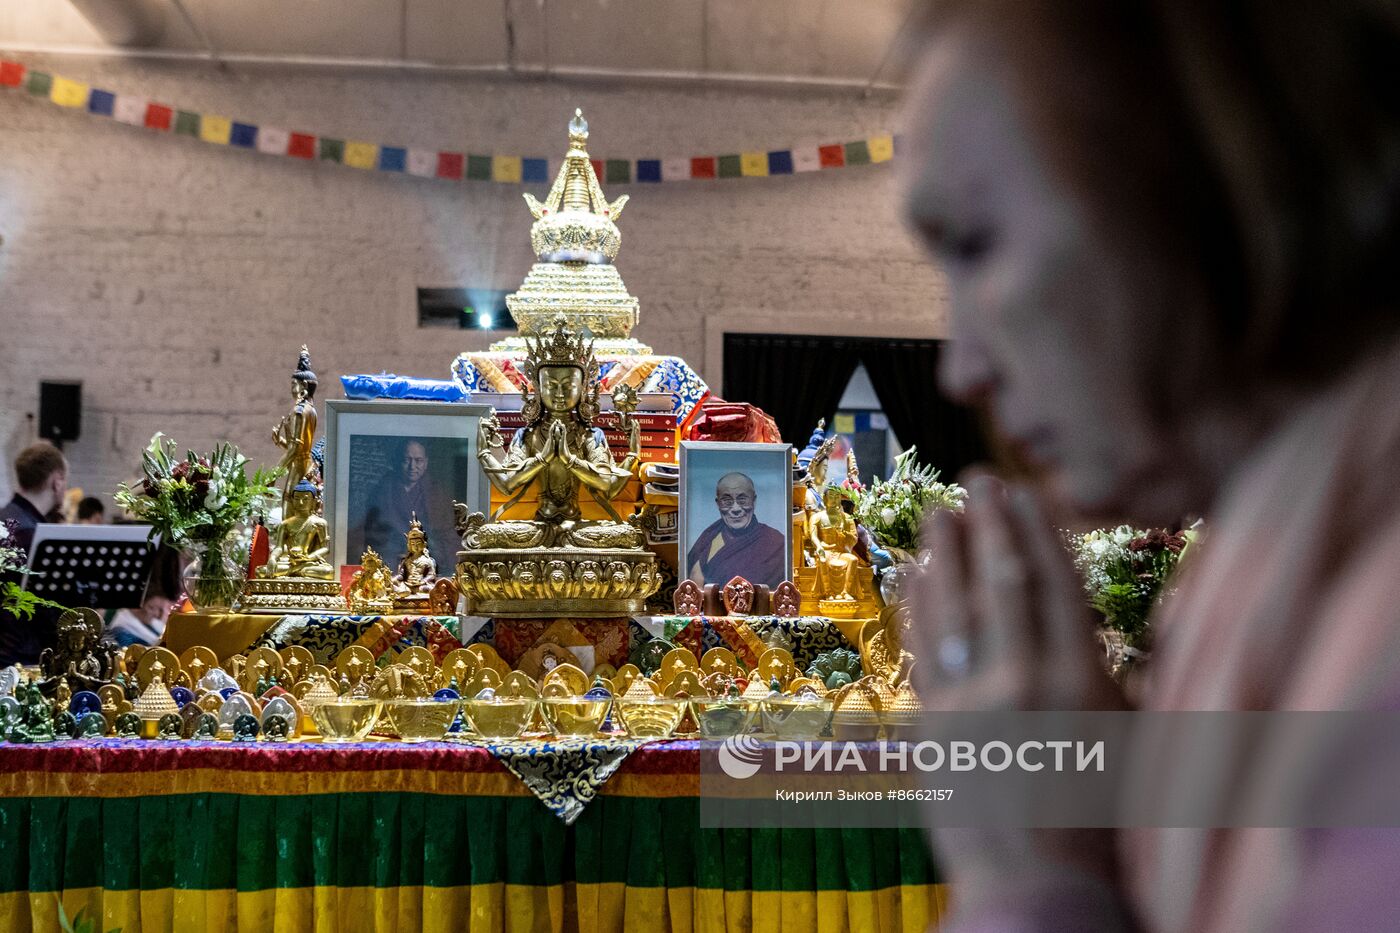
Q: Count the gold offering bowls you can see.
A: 7